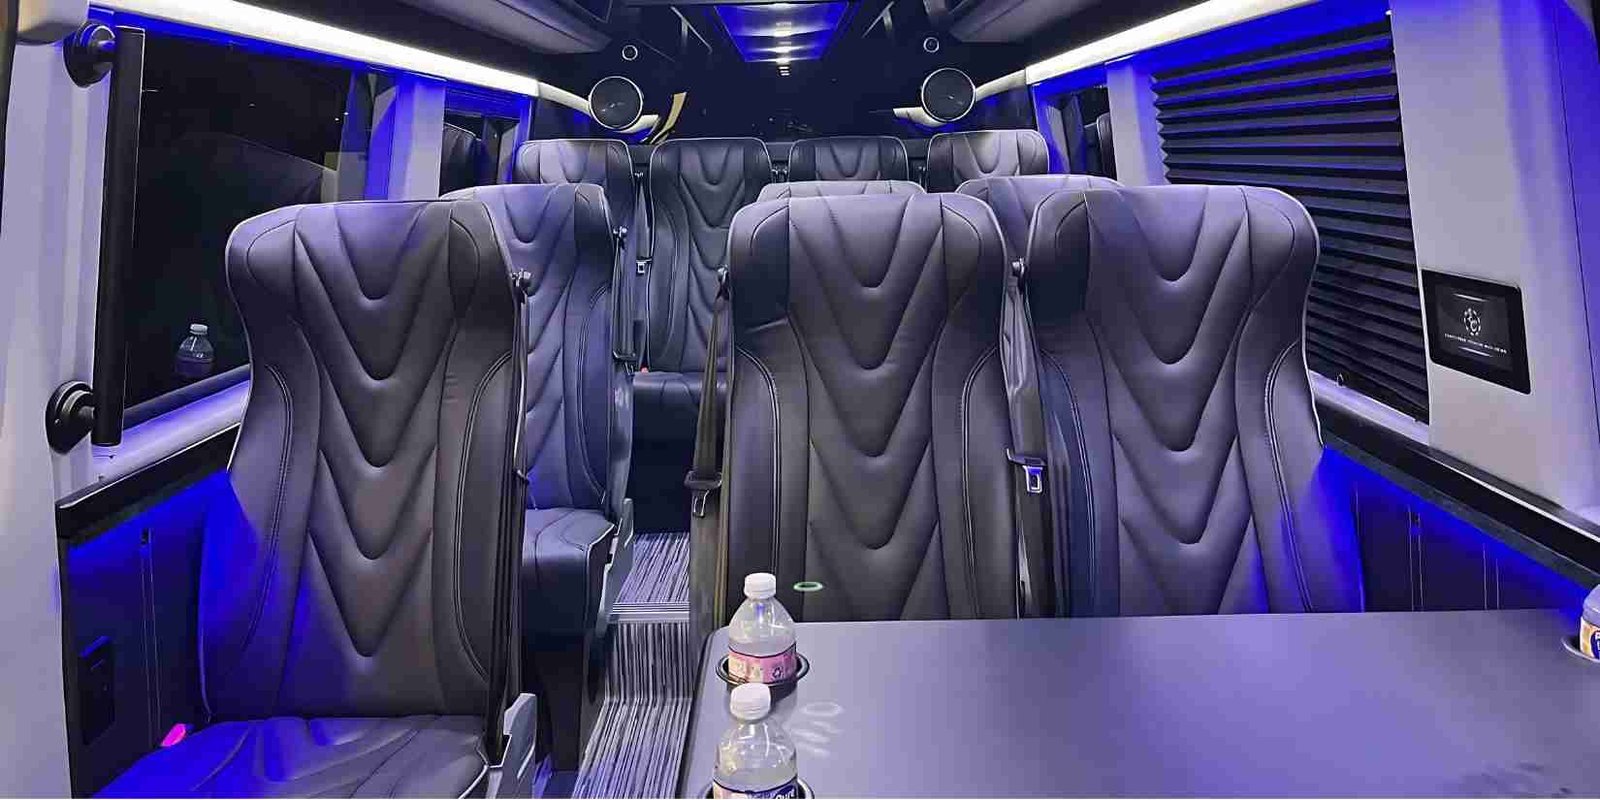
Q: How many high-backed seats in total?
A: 10